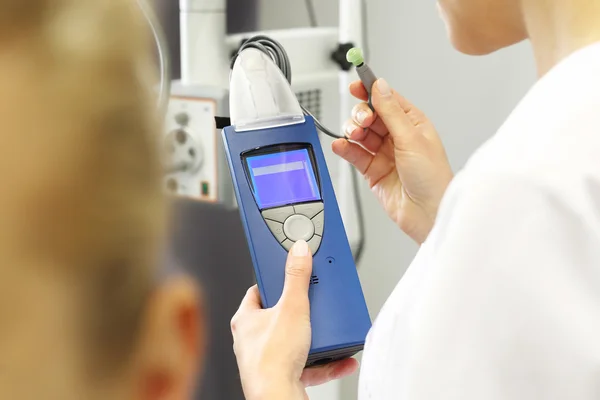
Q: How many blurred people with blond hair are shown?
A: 1